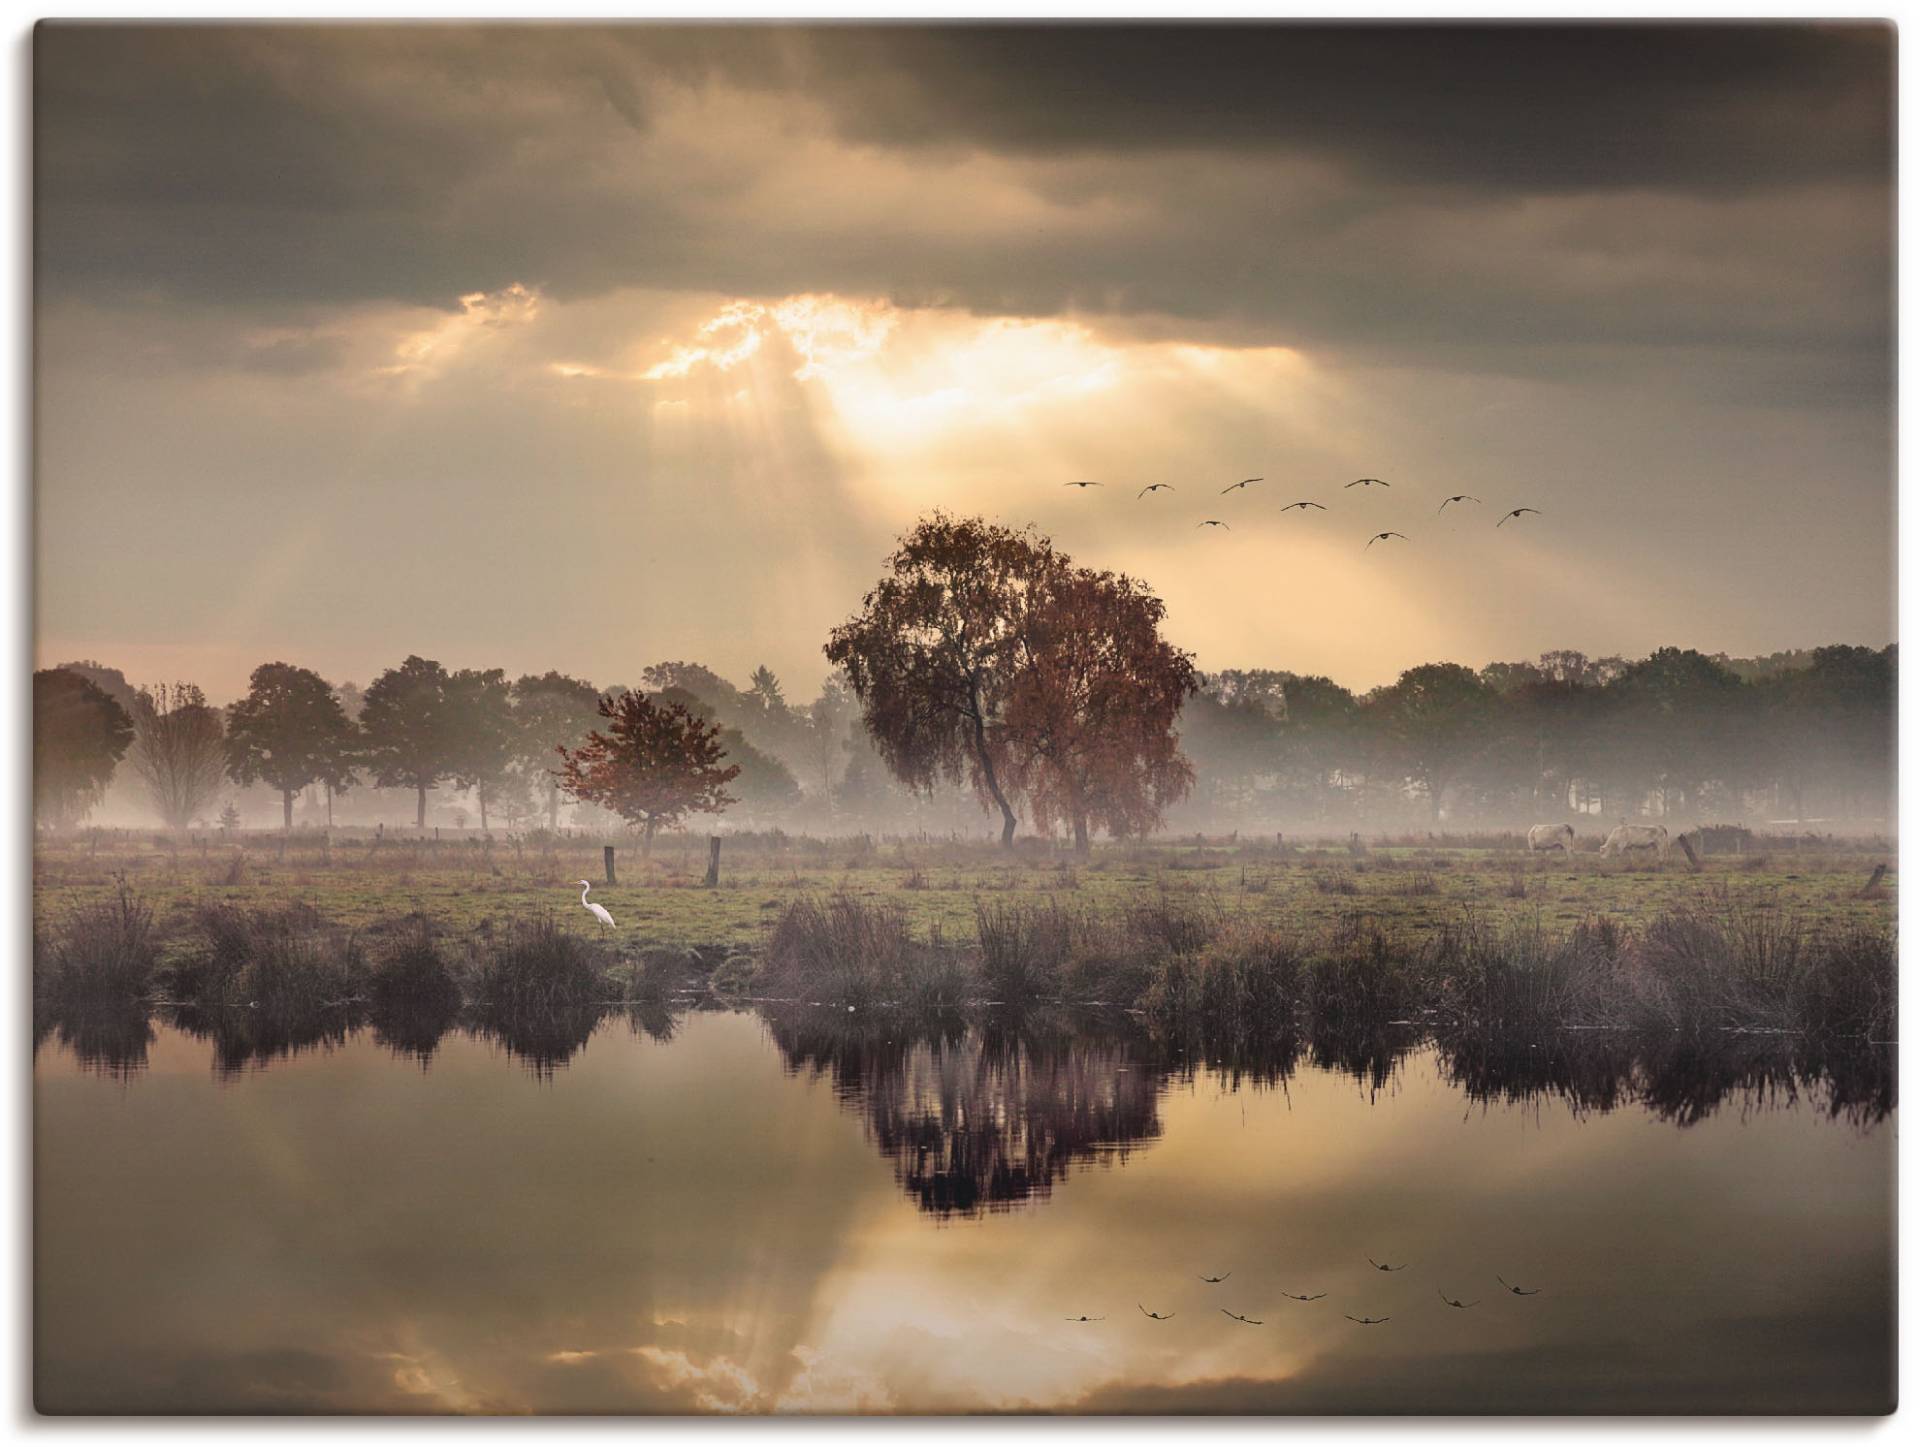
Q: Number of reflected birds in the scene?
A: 9